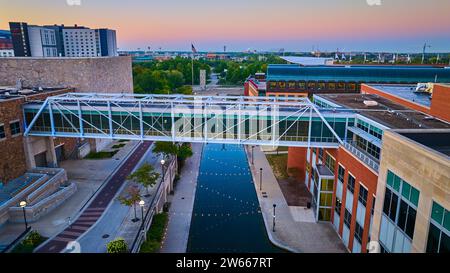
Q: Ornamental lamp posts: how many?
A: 6